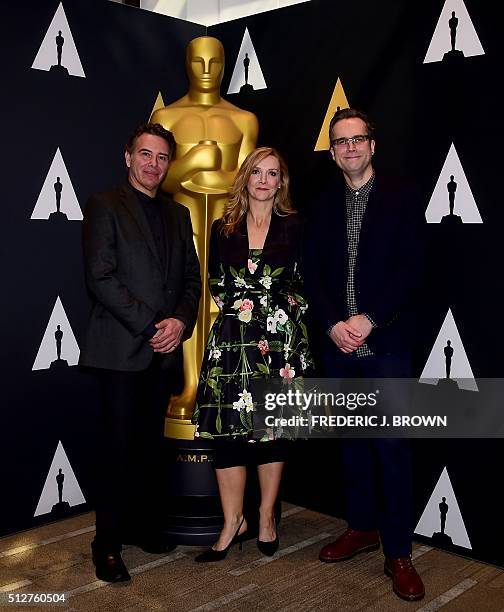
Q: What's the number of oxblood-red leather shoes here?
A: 2